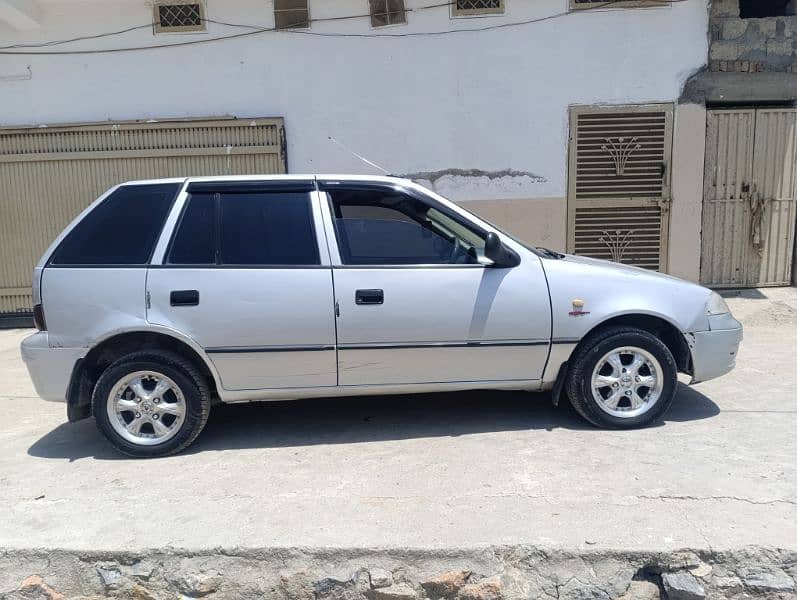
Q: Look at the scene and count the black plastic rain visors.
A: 2